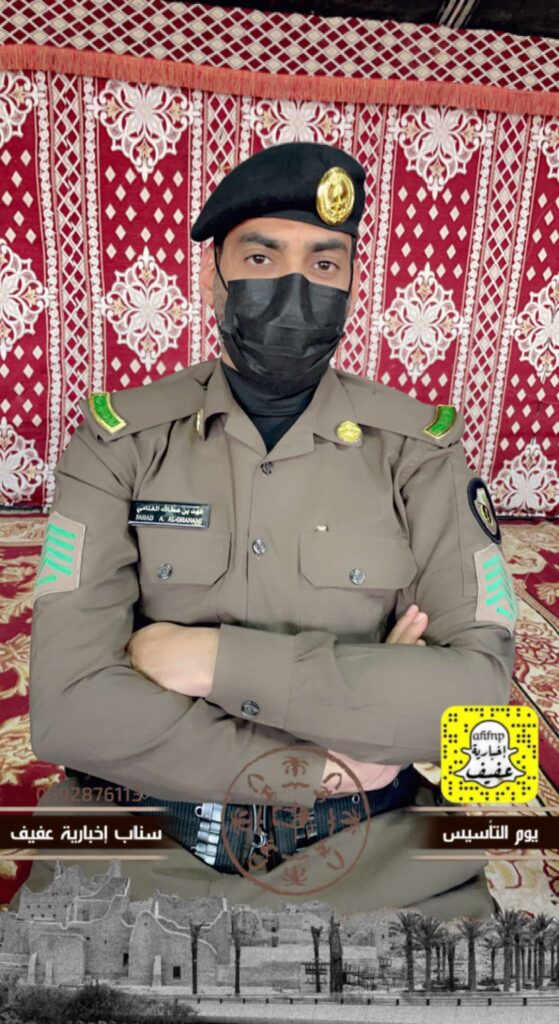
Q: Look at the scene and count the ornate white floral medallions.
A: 11